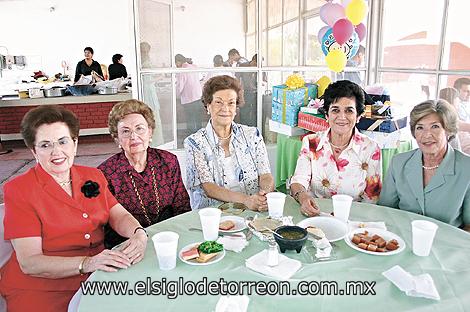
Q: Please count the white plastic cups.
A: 5